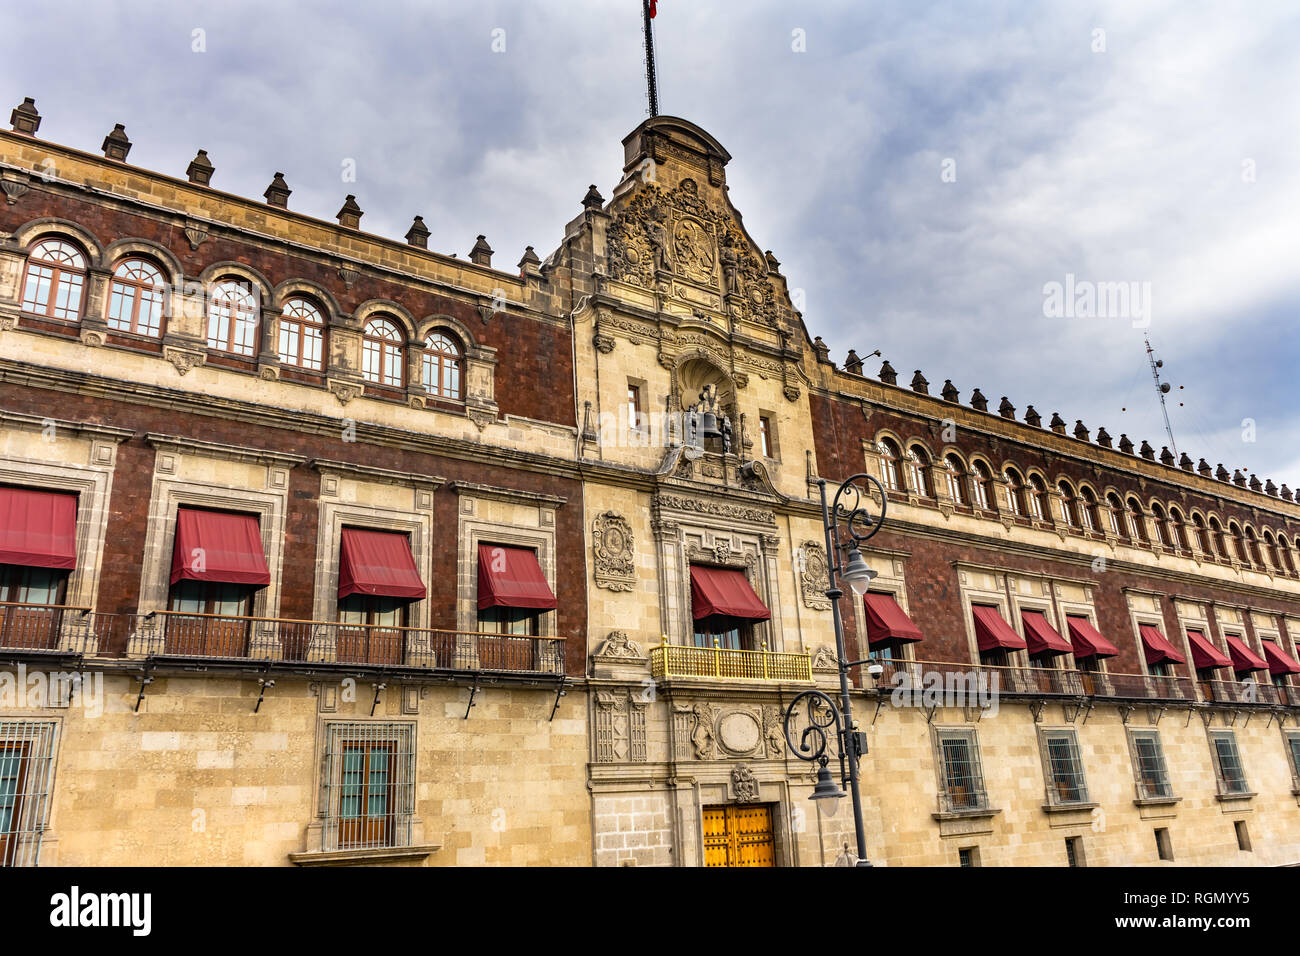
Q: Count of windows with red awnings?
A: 13